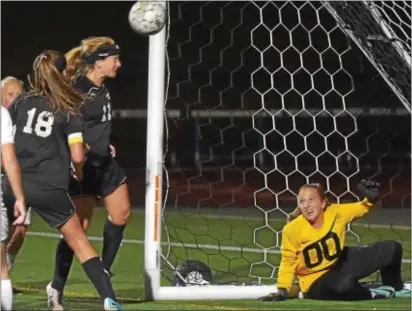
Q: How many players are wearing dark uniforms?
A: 2